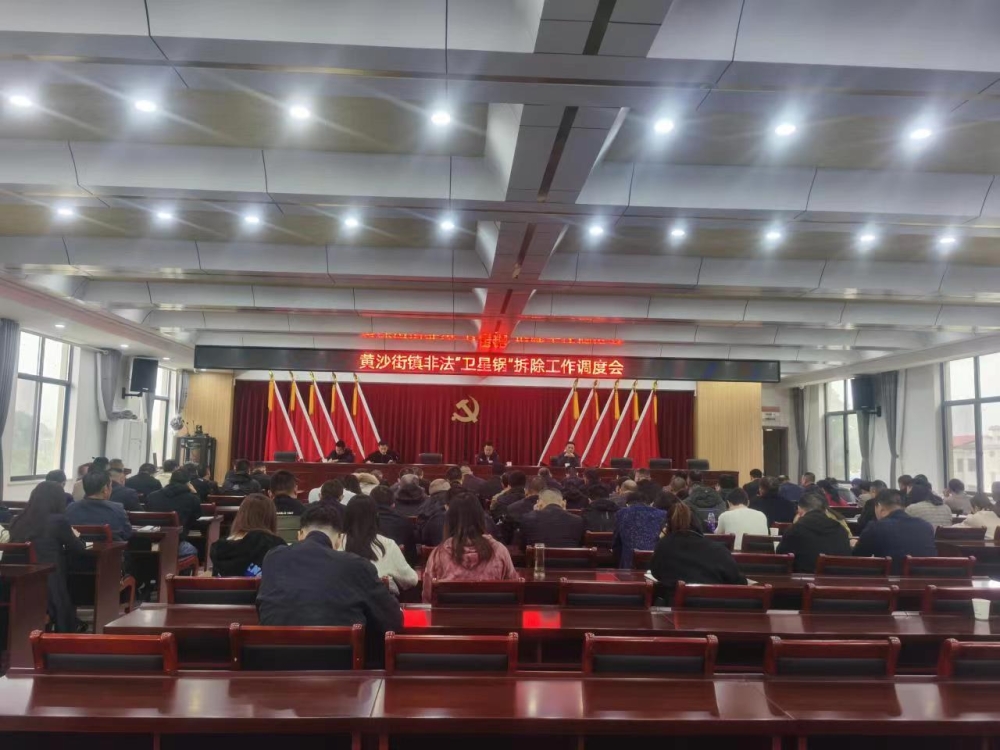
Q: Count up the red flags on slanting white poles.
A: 10